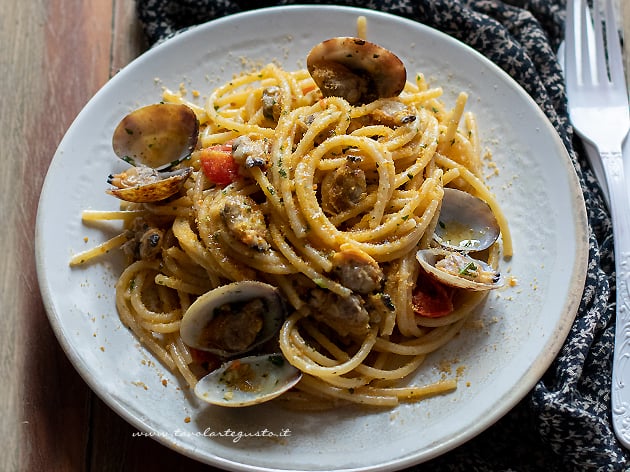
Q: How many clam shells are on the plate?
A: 7